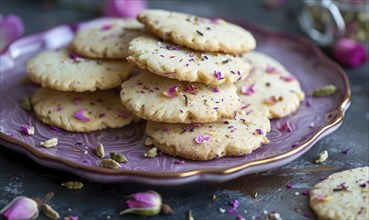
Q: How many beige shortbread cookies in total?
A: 9